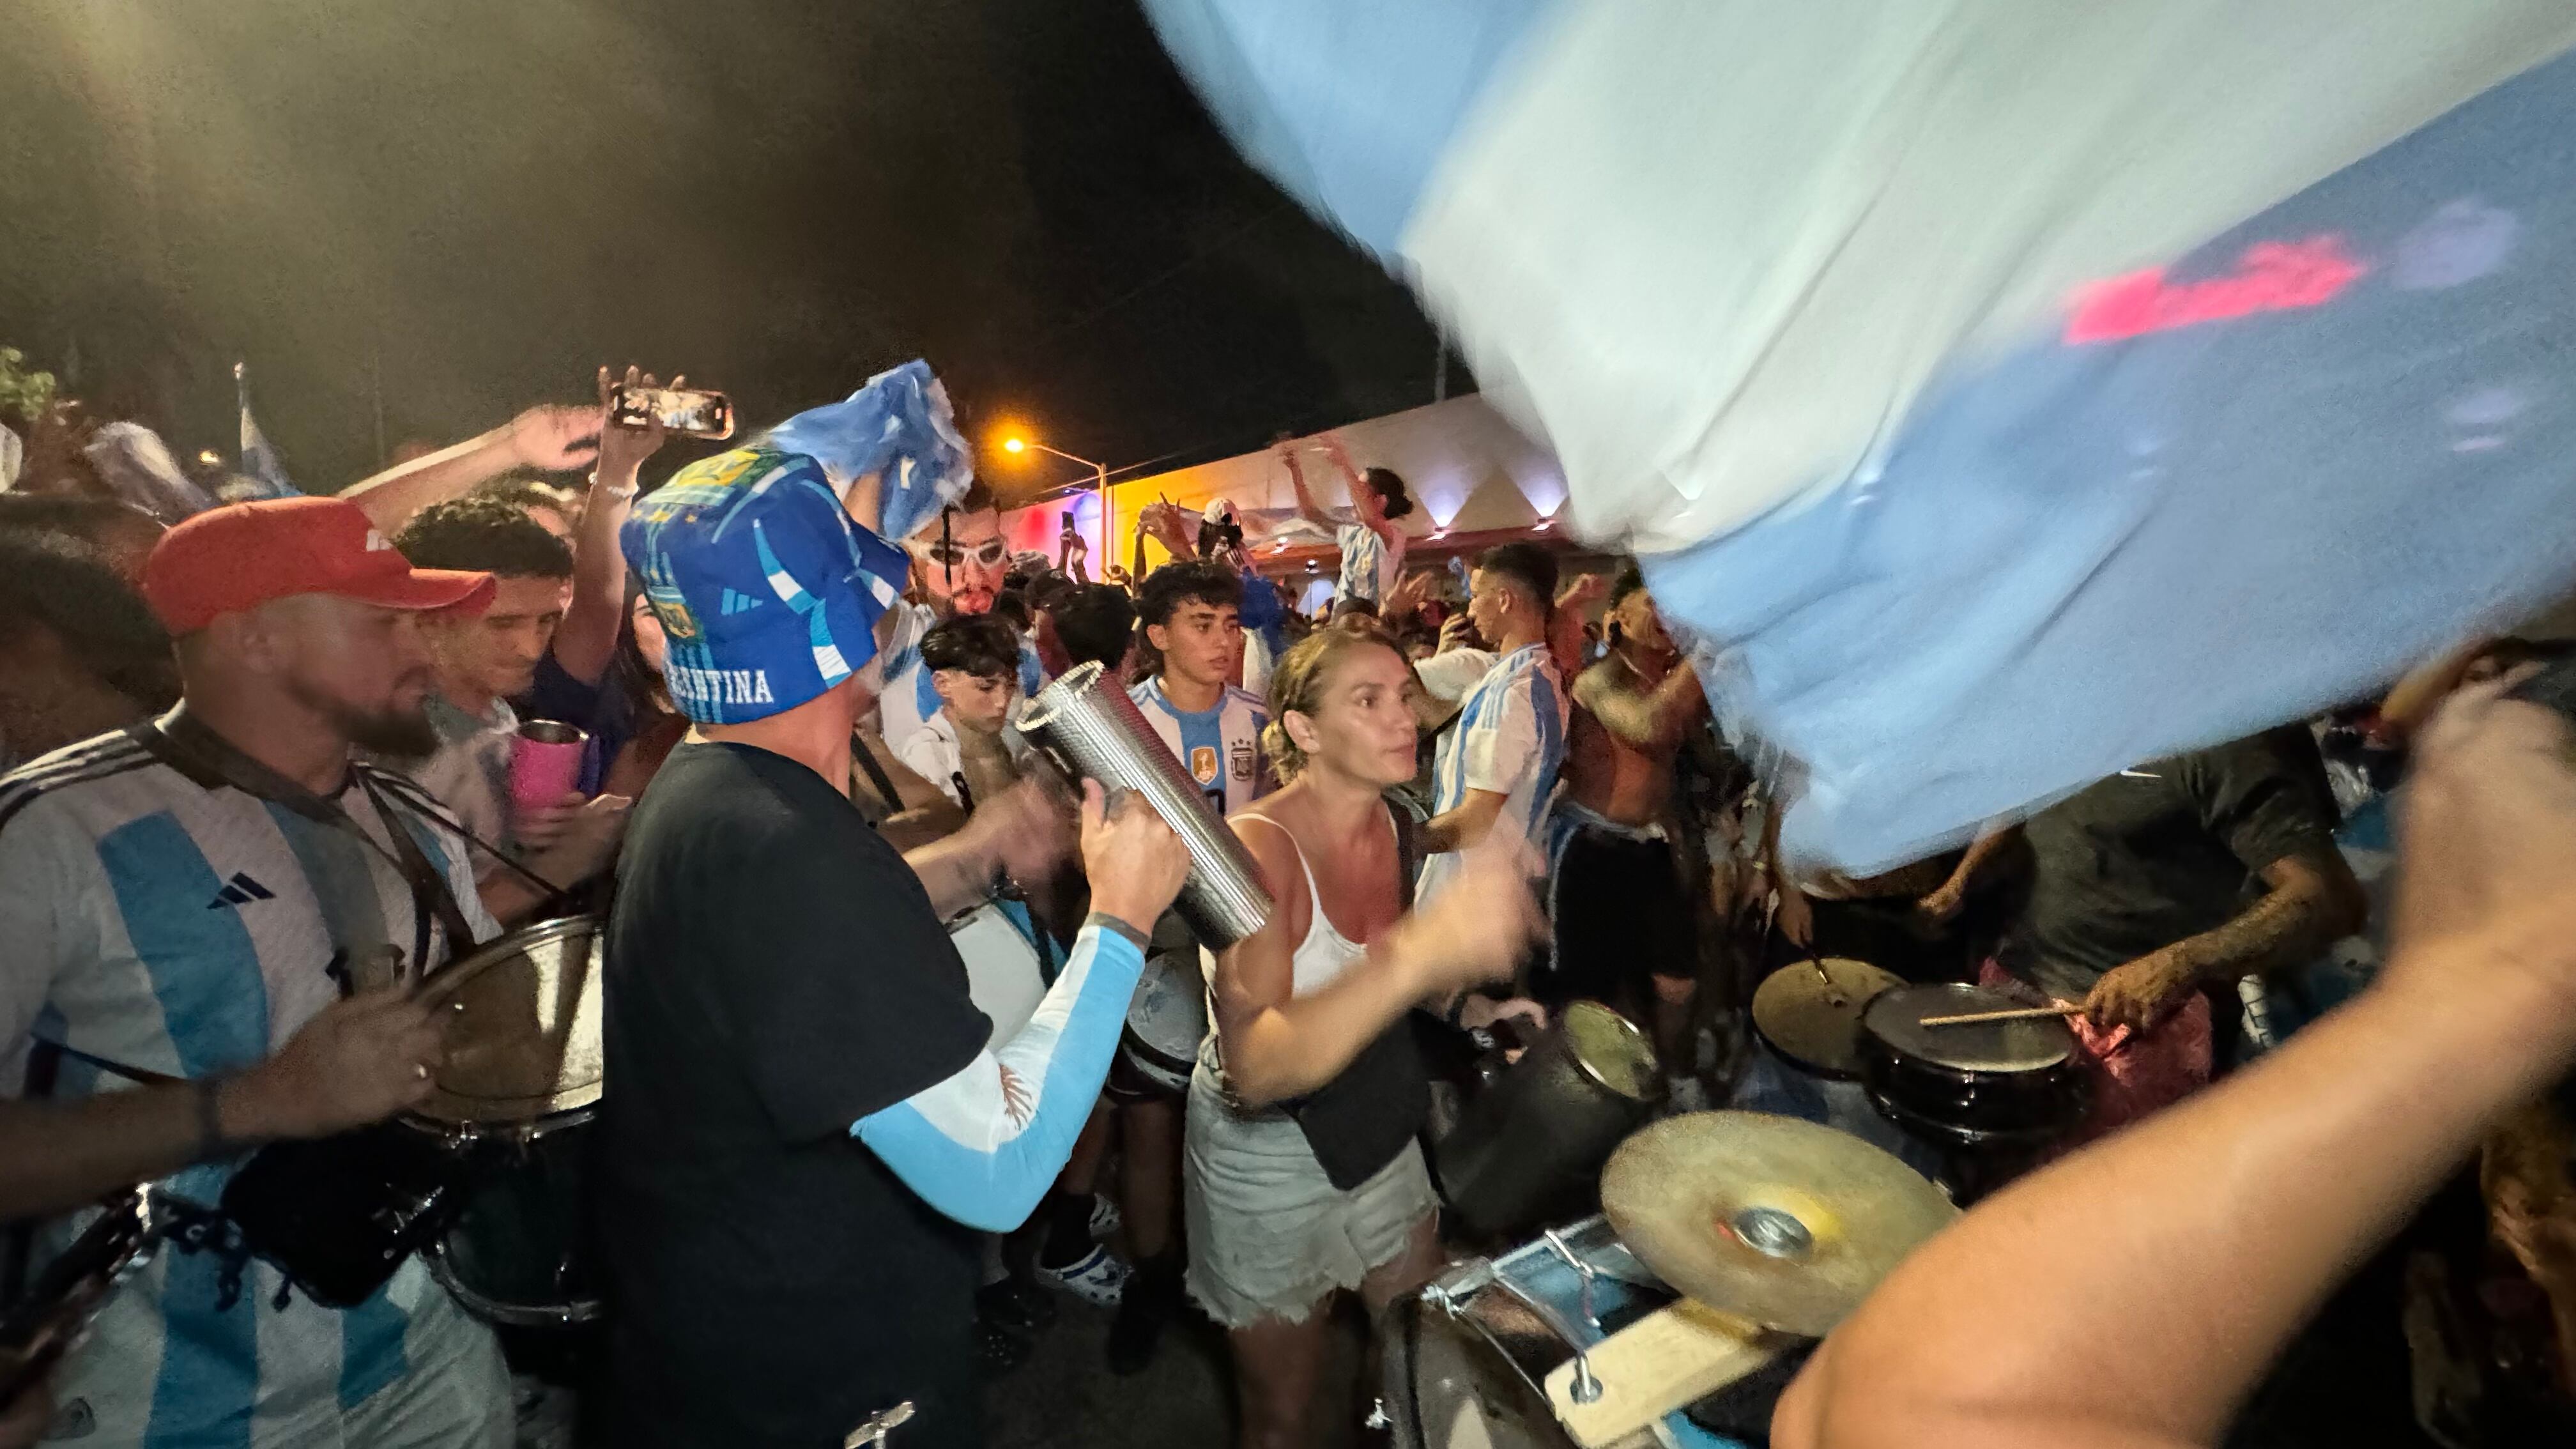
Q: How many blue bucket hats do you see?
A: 1